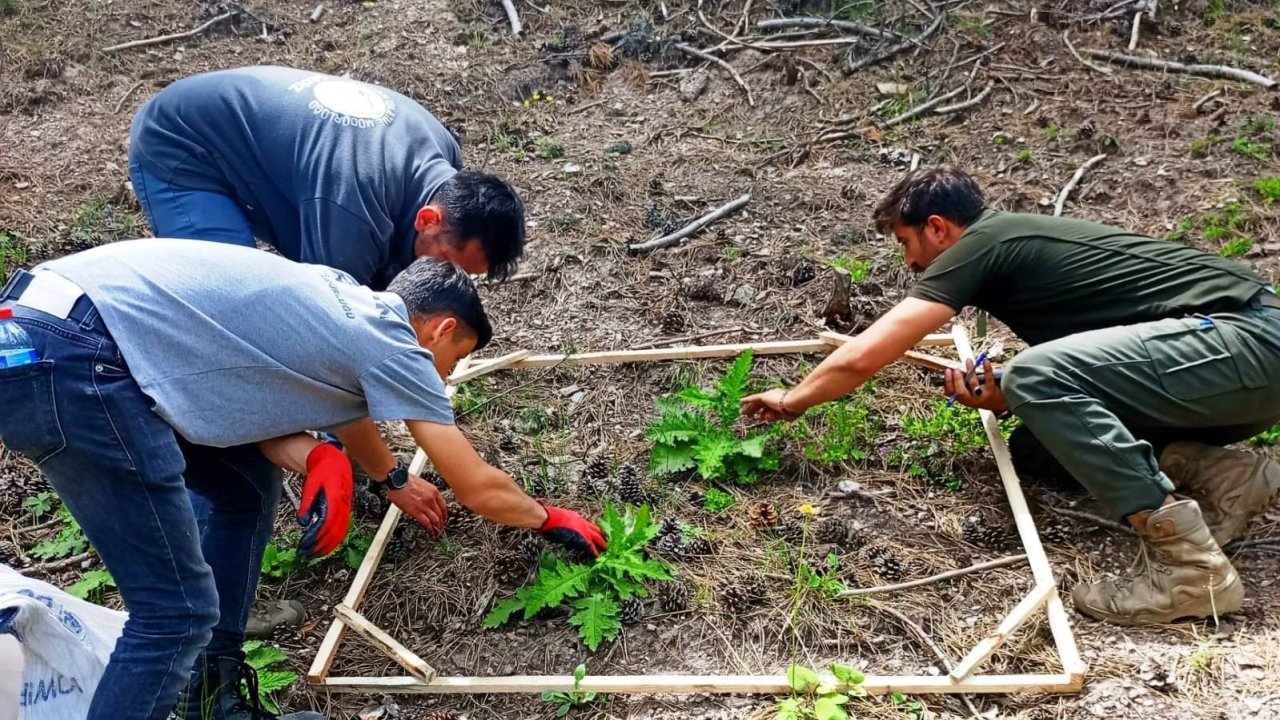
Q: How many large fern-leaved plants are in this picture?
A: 2